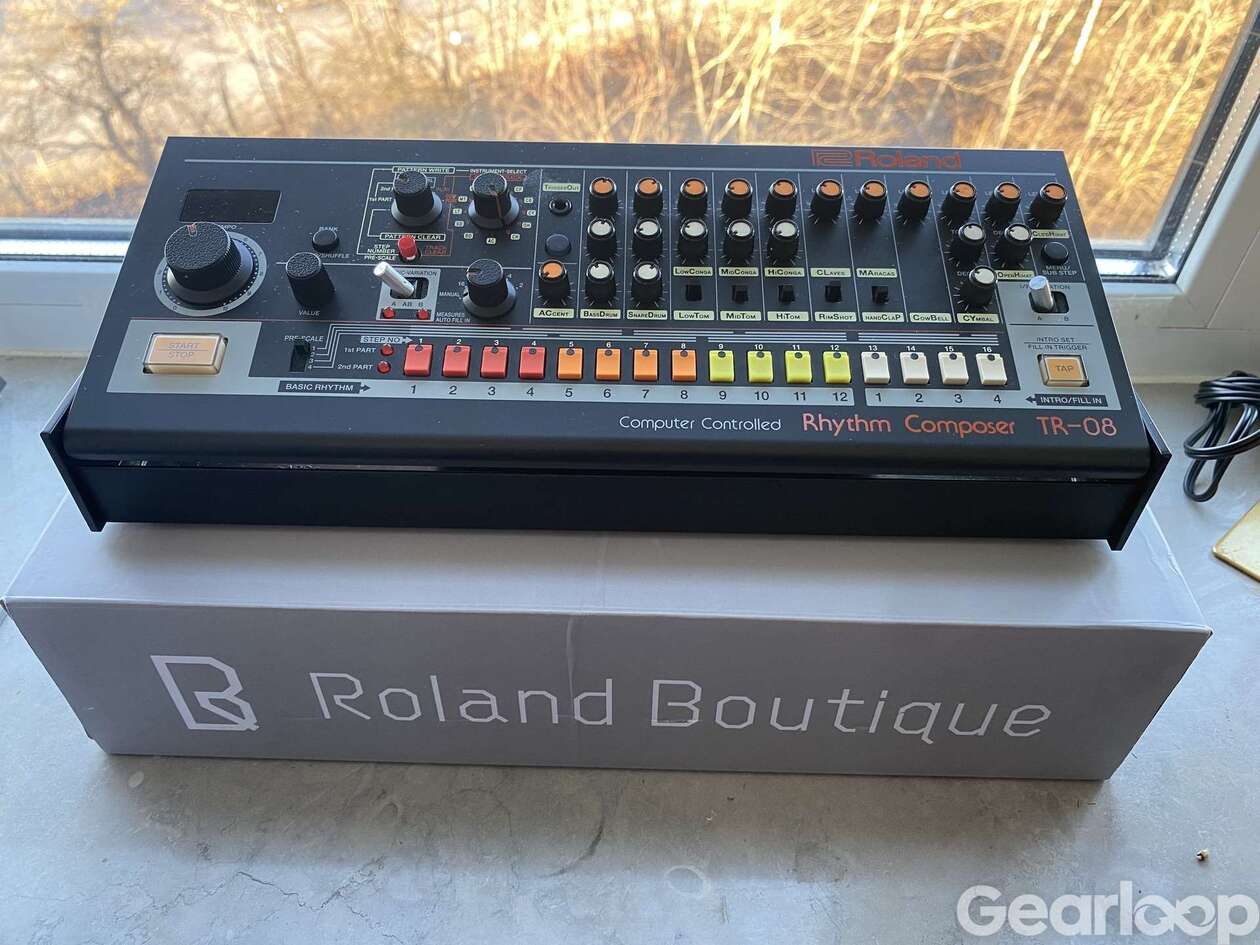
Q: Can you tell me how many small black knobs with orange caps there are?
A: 12